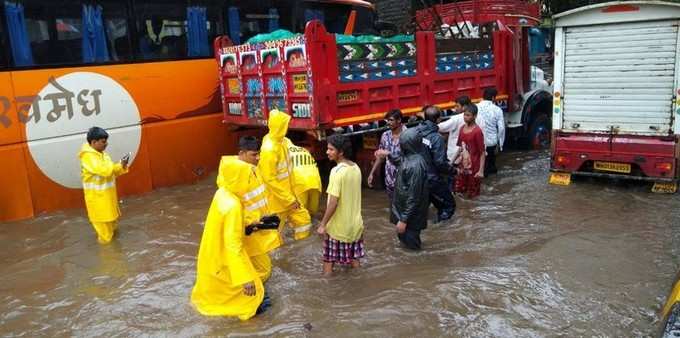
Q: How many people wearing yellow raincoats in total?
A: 5